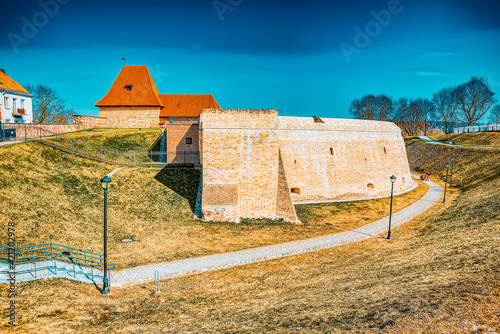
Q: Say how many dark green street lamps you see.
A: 4